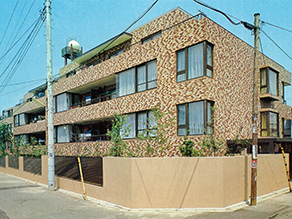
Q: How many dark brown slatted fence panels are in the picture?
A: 4